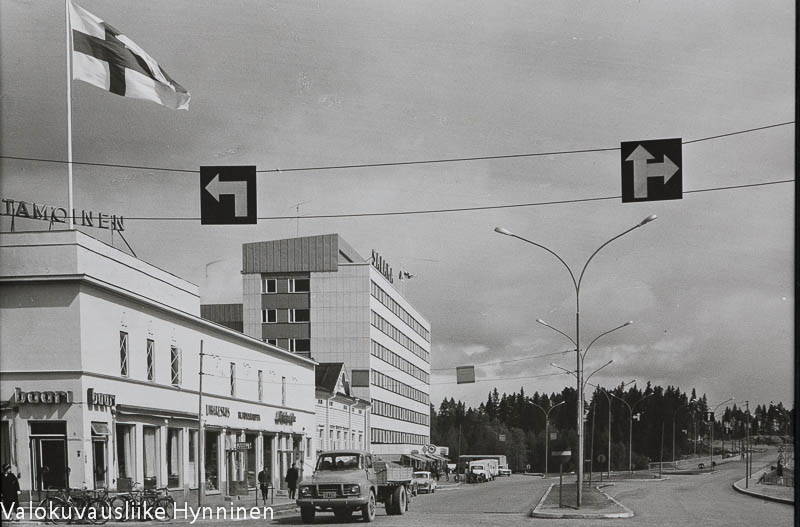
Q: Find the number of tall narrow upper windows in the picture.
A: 6